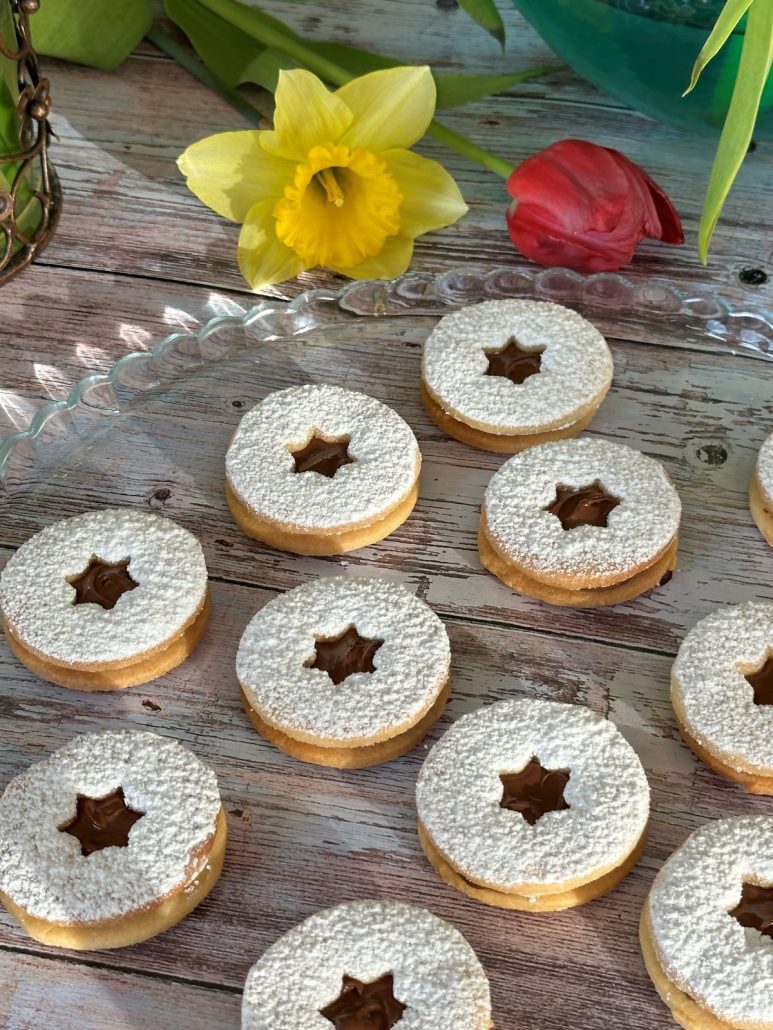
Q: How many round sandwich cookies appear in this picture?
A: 11